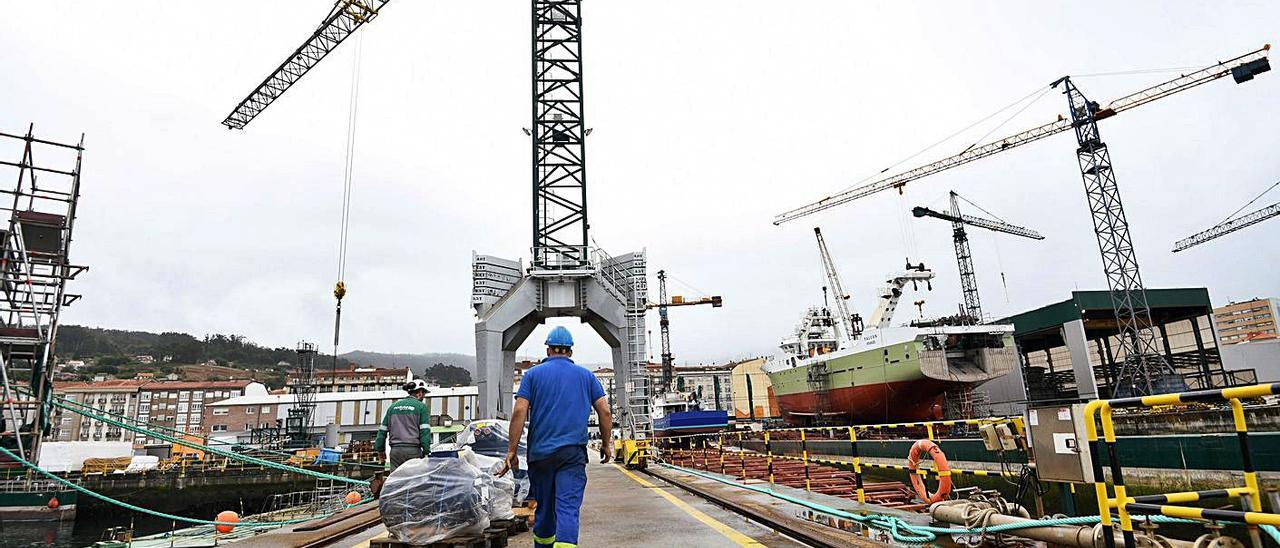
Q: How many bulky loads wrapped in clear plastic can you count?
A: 3